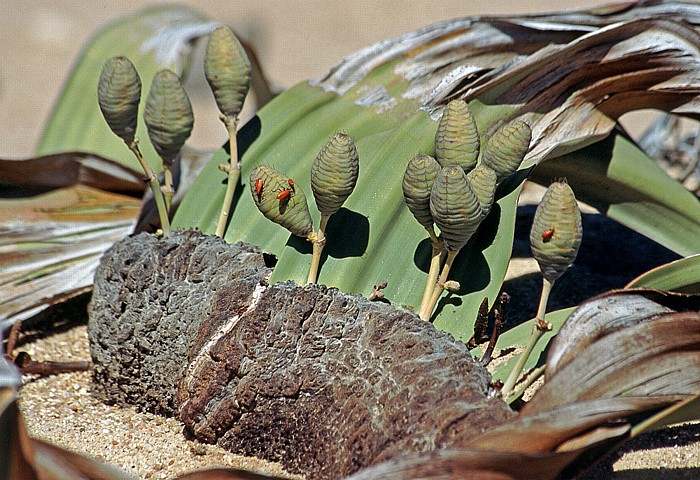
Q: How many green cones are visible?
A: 11